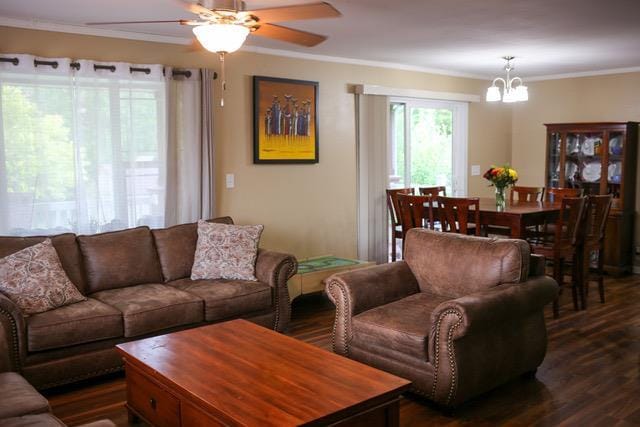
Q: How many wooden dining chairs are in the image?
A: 8